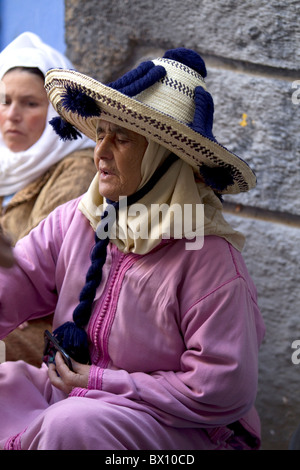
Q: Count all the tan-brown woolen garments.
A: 1